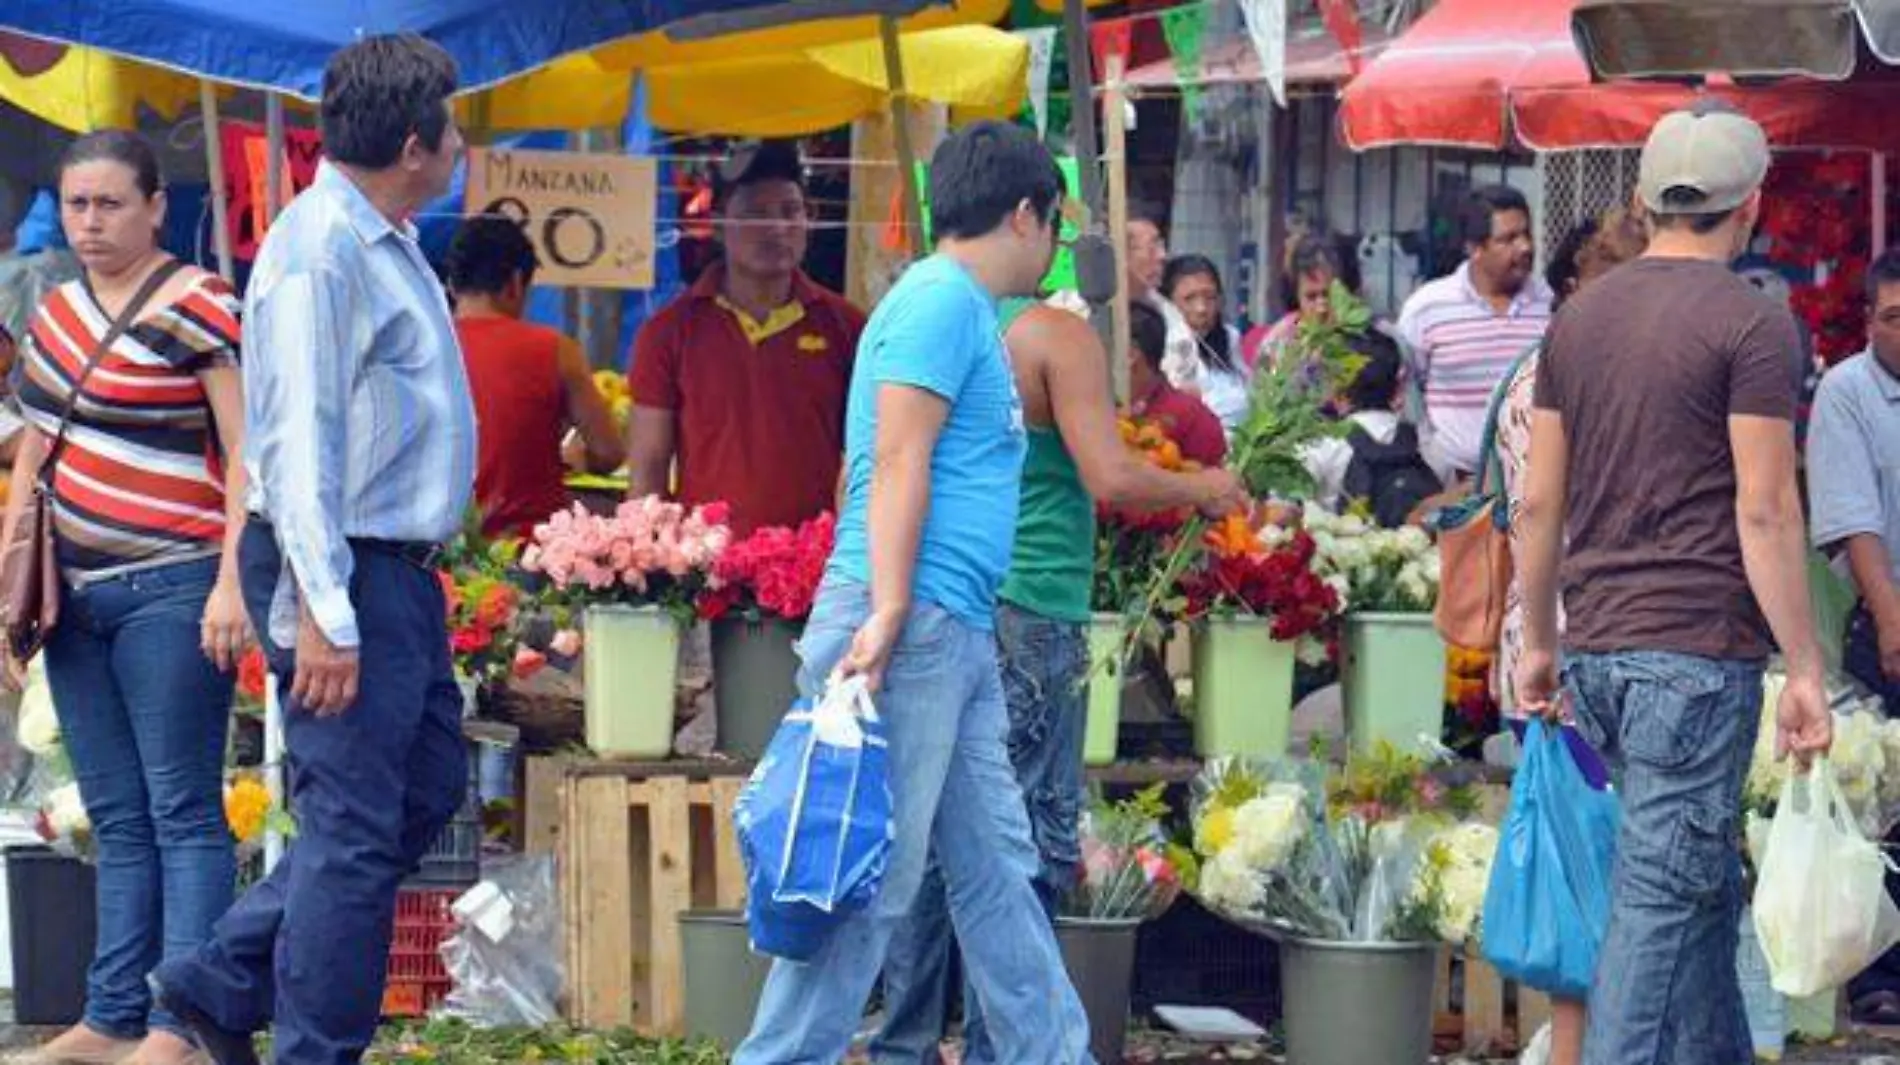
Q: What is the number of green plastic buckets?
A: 4